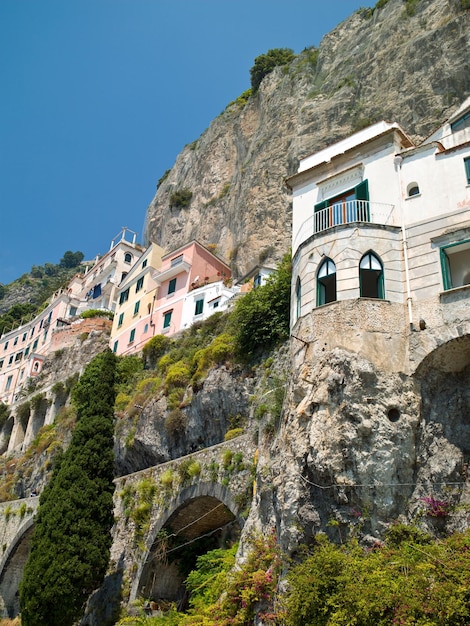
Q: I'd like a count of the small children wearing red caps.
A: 0